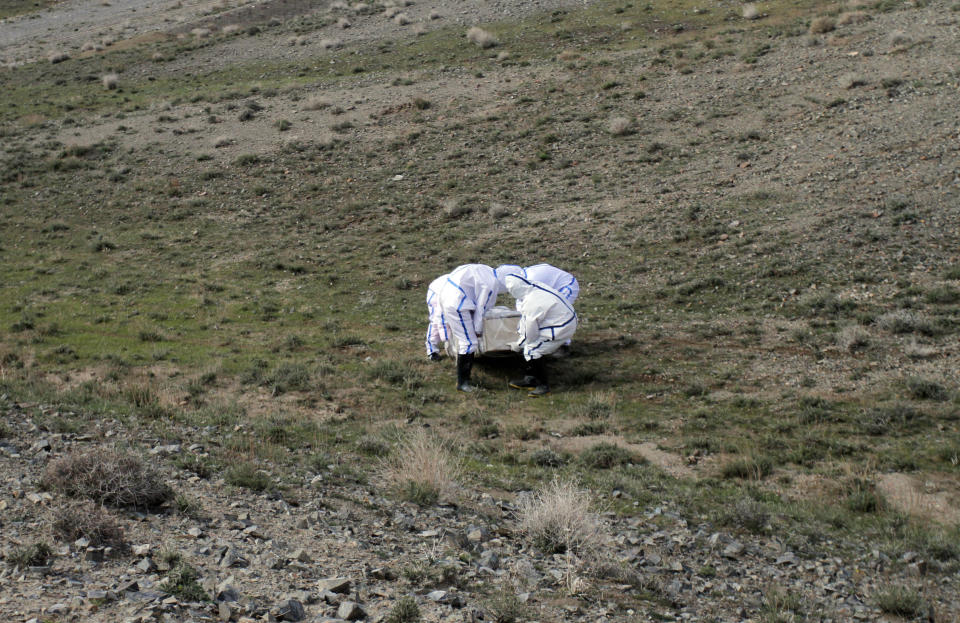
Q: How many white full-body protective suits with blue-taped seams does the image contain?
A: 4